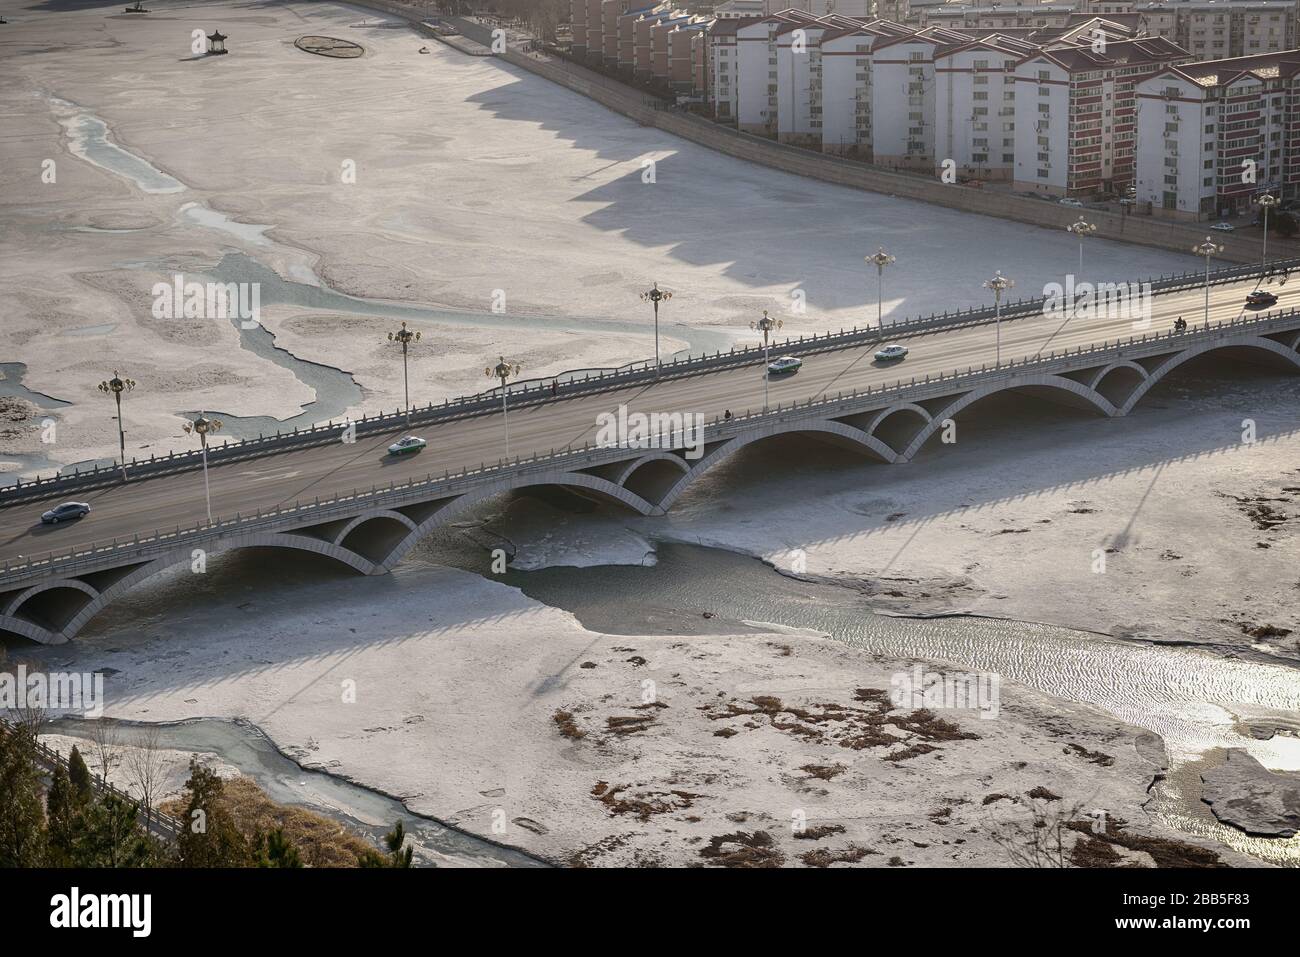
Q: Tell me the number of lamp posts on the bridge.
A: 11